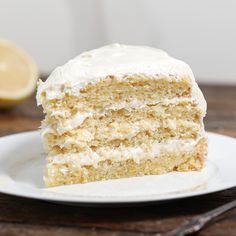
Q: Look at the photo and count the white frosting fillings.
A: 3